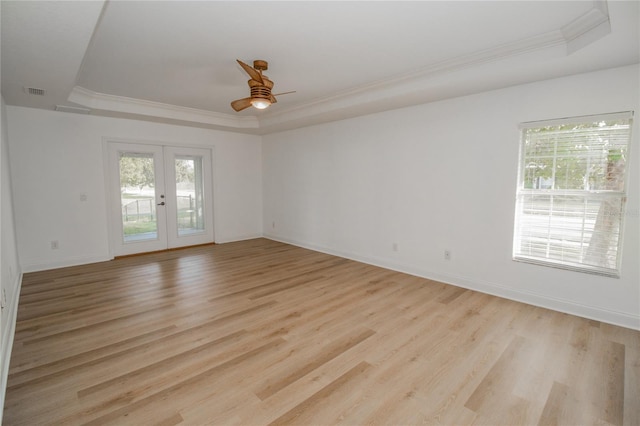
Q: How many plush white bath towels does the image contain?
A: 0